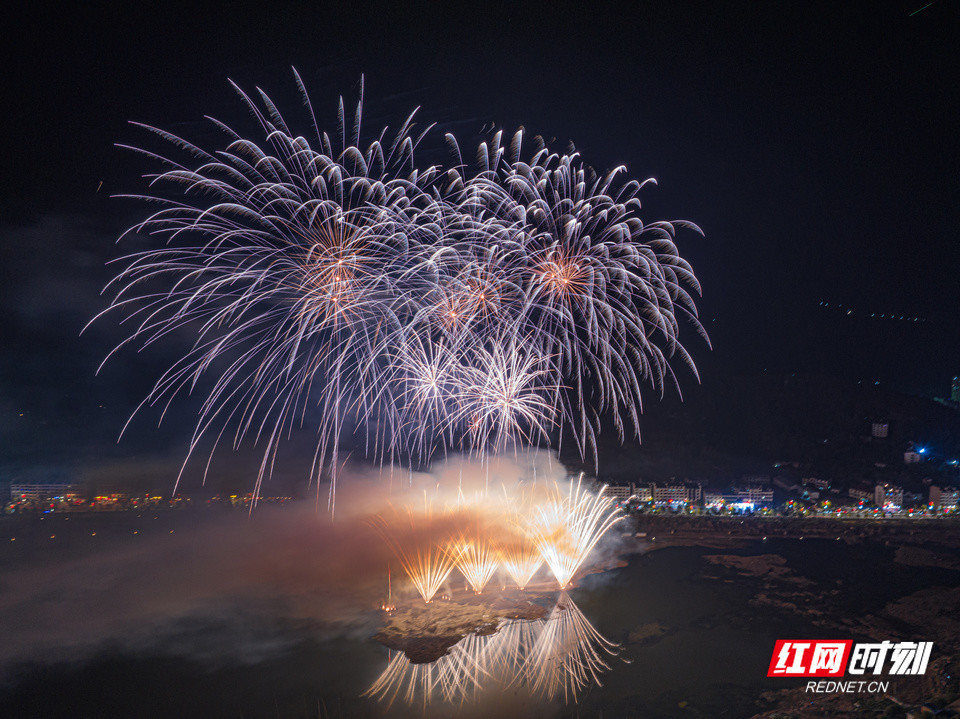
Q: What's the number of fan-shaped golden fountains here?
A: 4